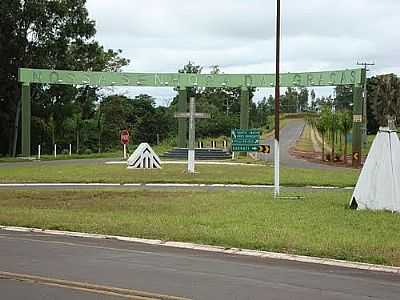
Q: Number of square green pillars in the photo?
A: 4